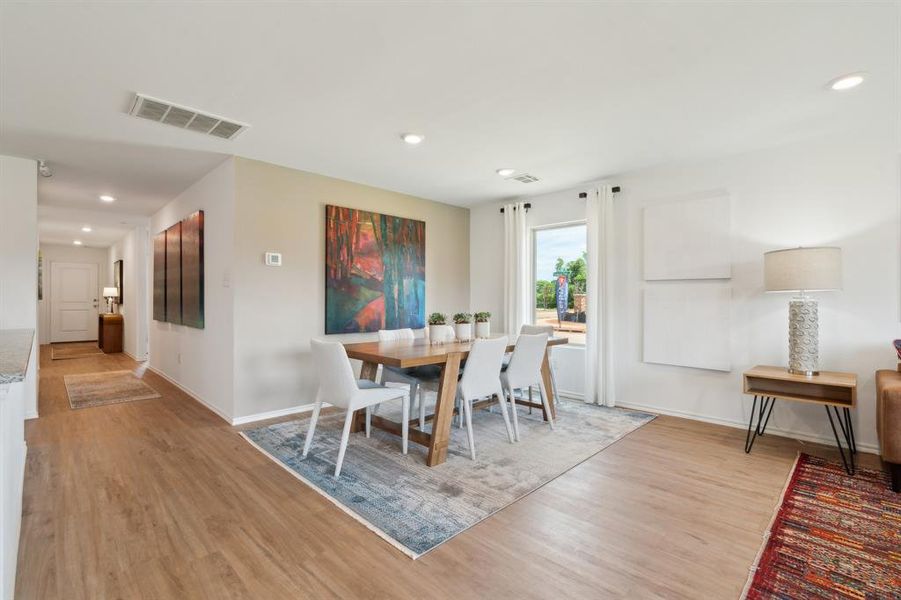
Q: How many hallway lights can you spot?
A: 3